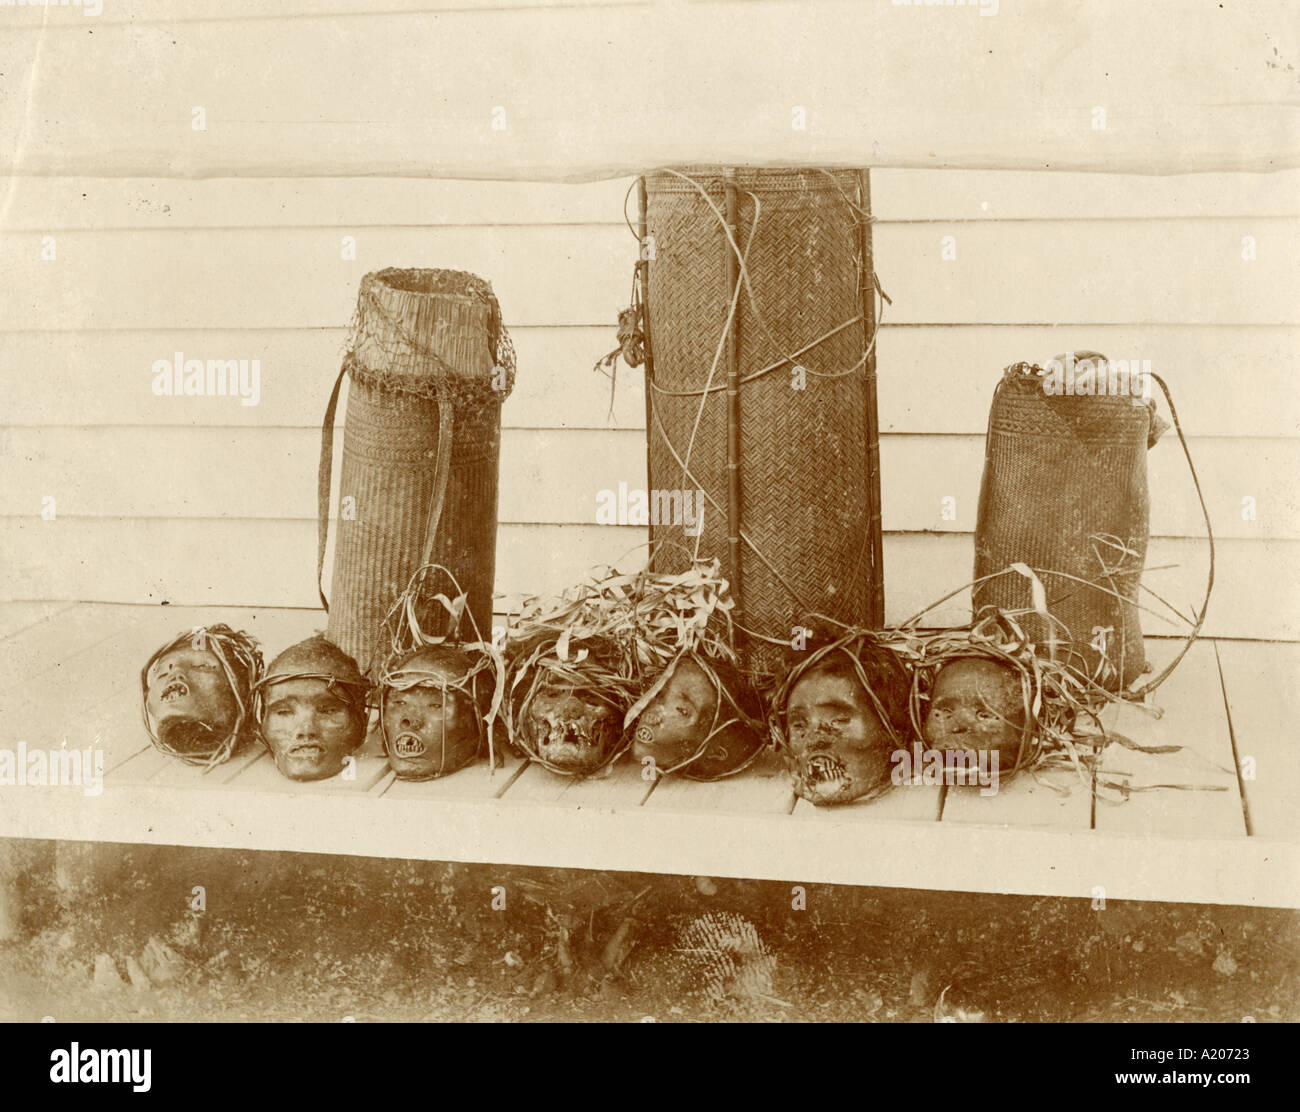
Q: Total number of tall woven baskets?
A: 3